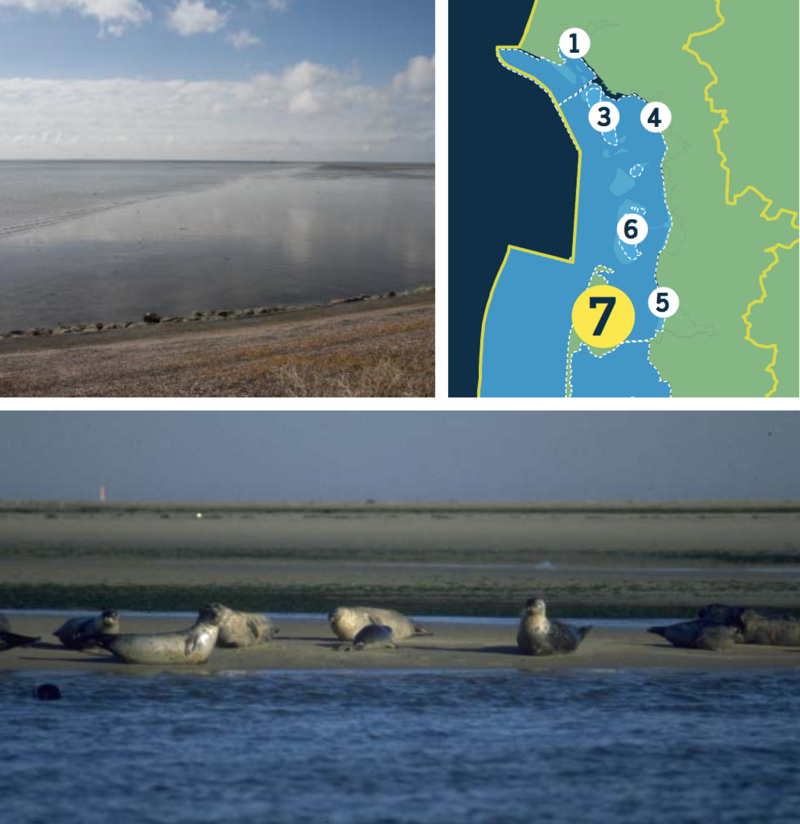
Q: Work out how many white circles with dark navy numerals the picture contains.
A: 5